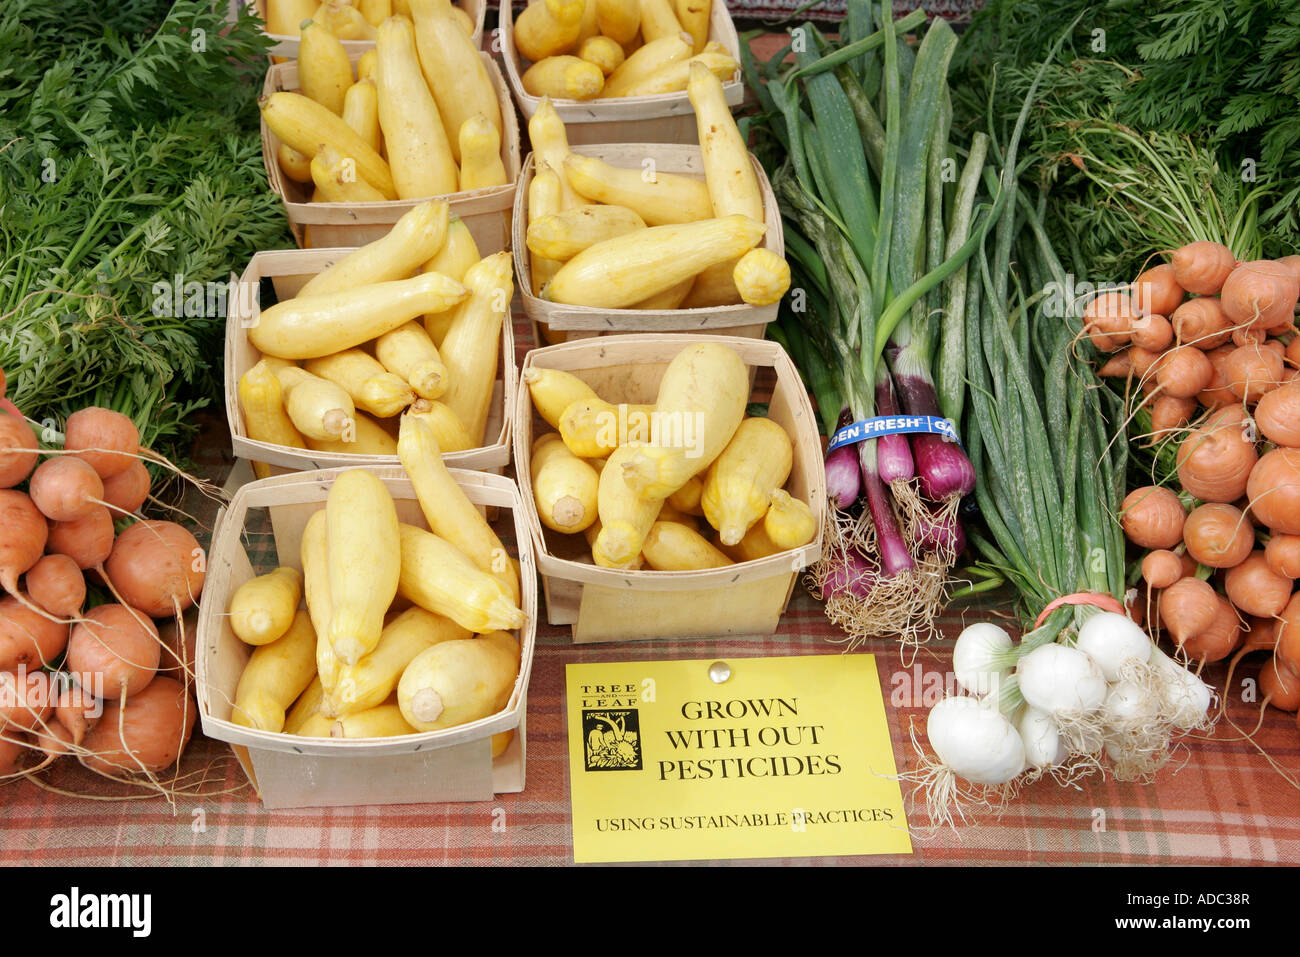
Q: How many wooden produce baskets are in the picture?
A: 7